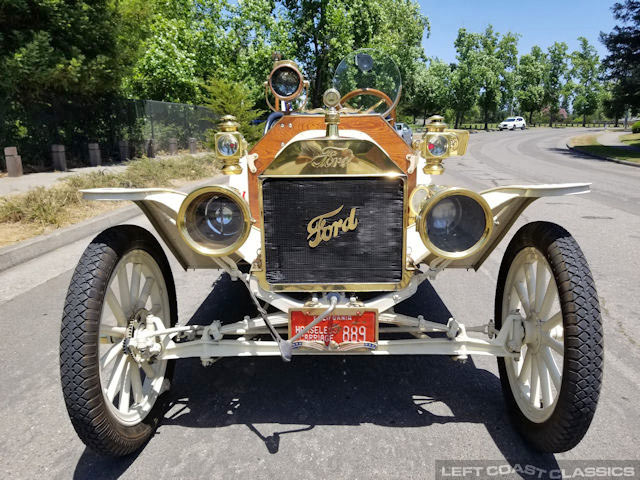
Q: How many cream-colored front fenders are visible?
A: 2